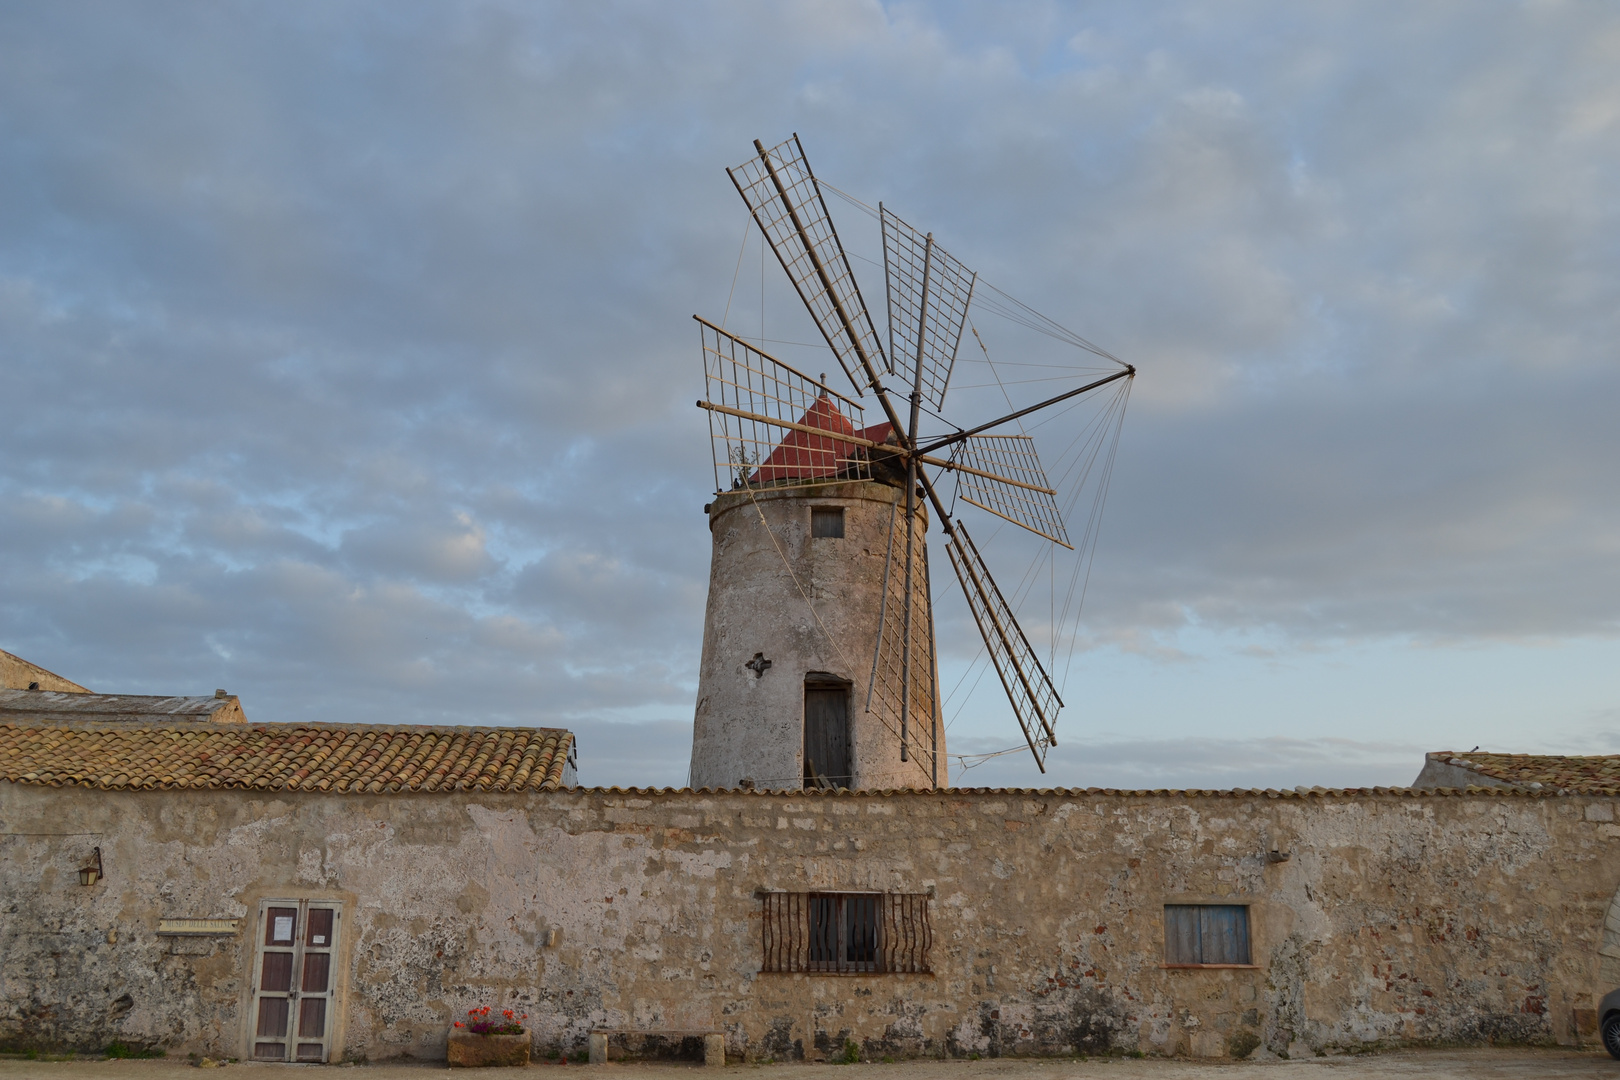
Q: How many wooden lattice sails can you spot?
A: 6